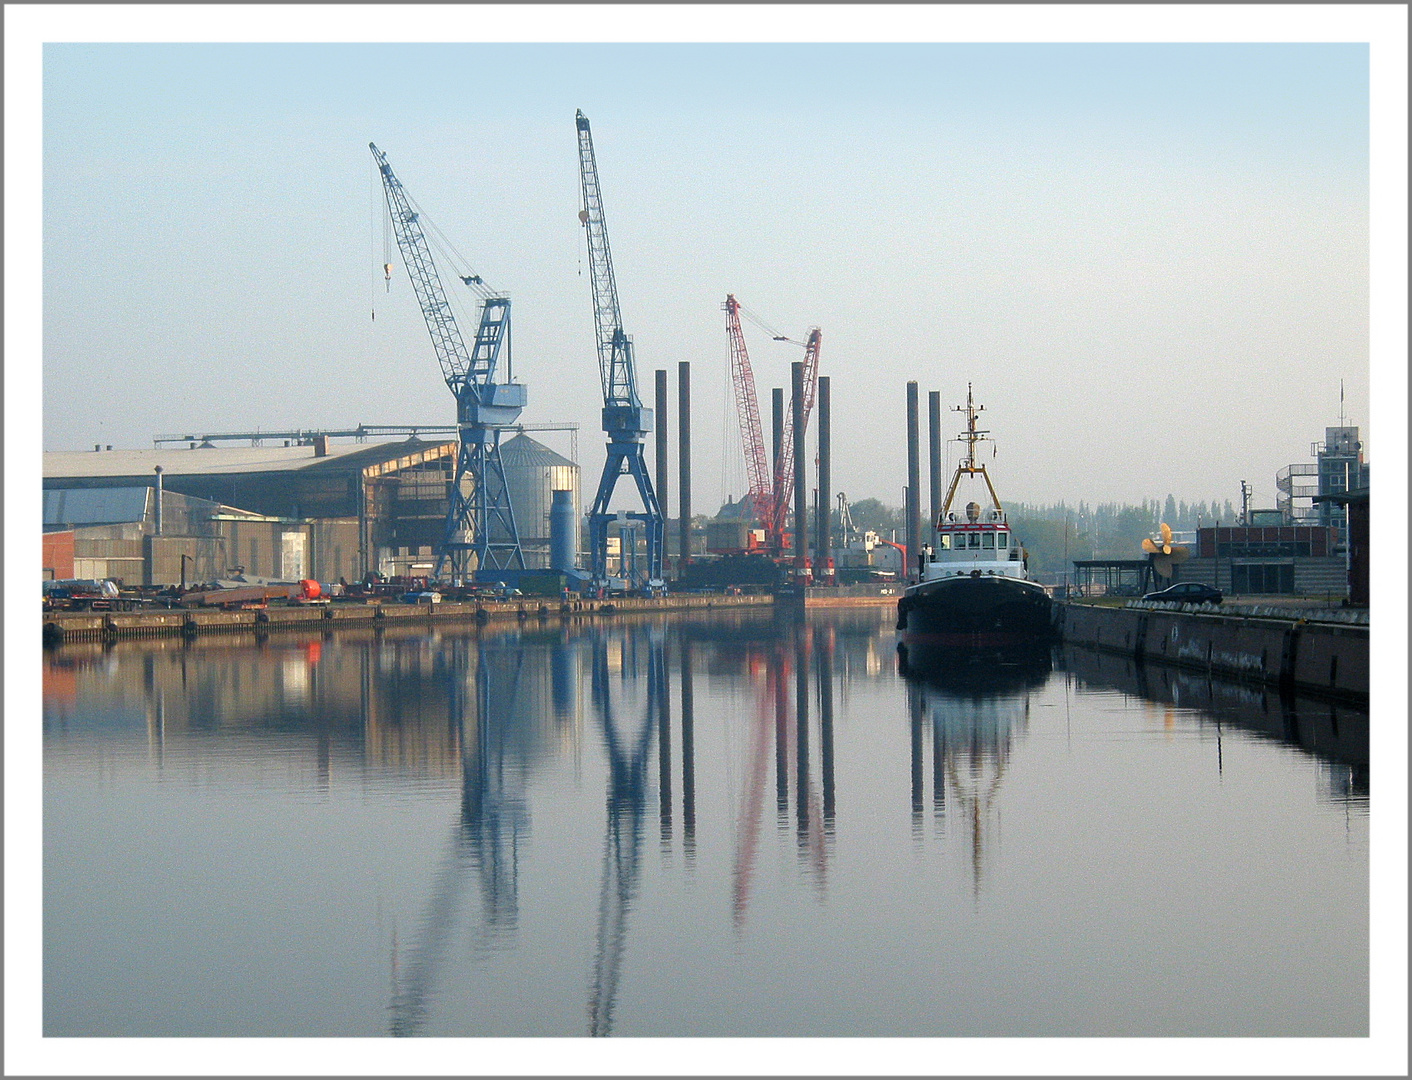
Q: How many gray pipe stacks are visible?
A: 7